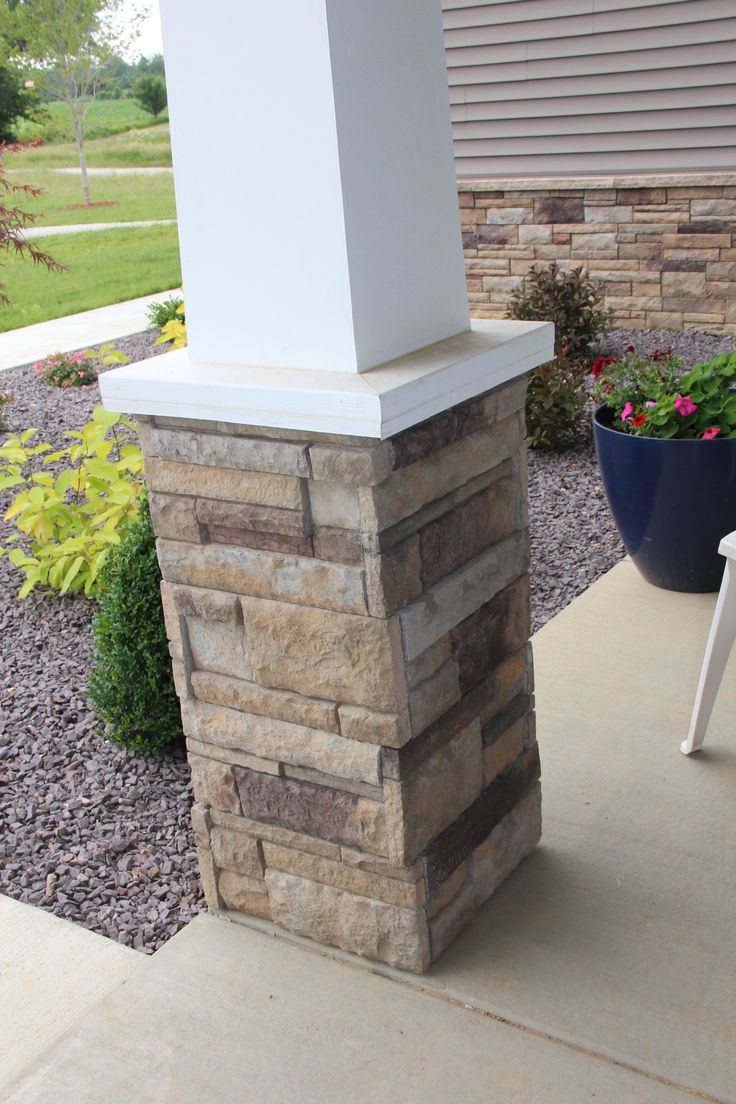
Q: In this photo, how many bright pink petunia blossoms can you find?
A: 3